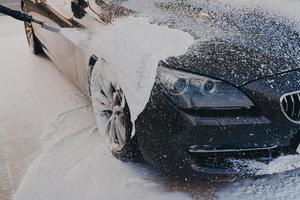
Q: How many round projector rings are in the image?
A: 2